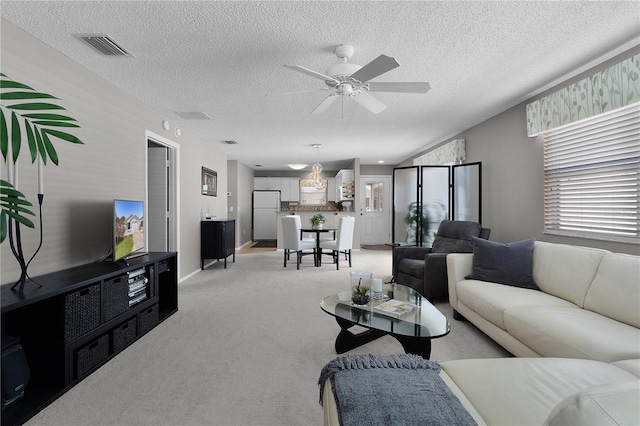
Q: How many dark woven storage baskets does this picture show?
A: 5